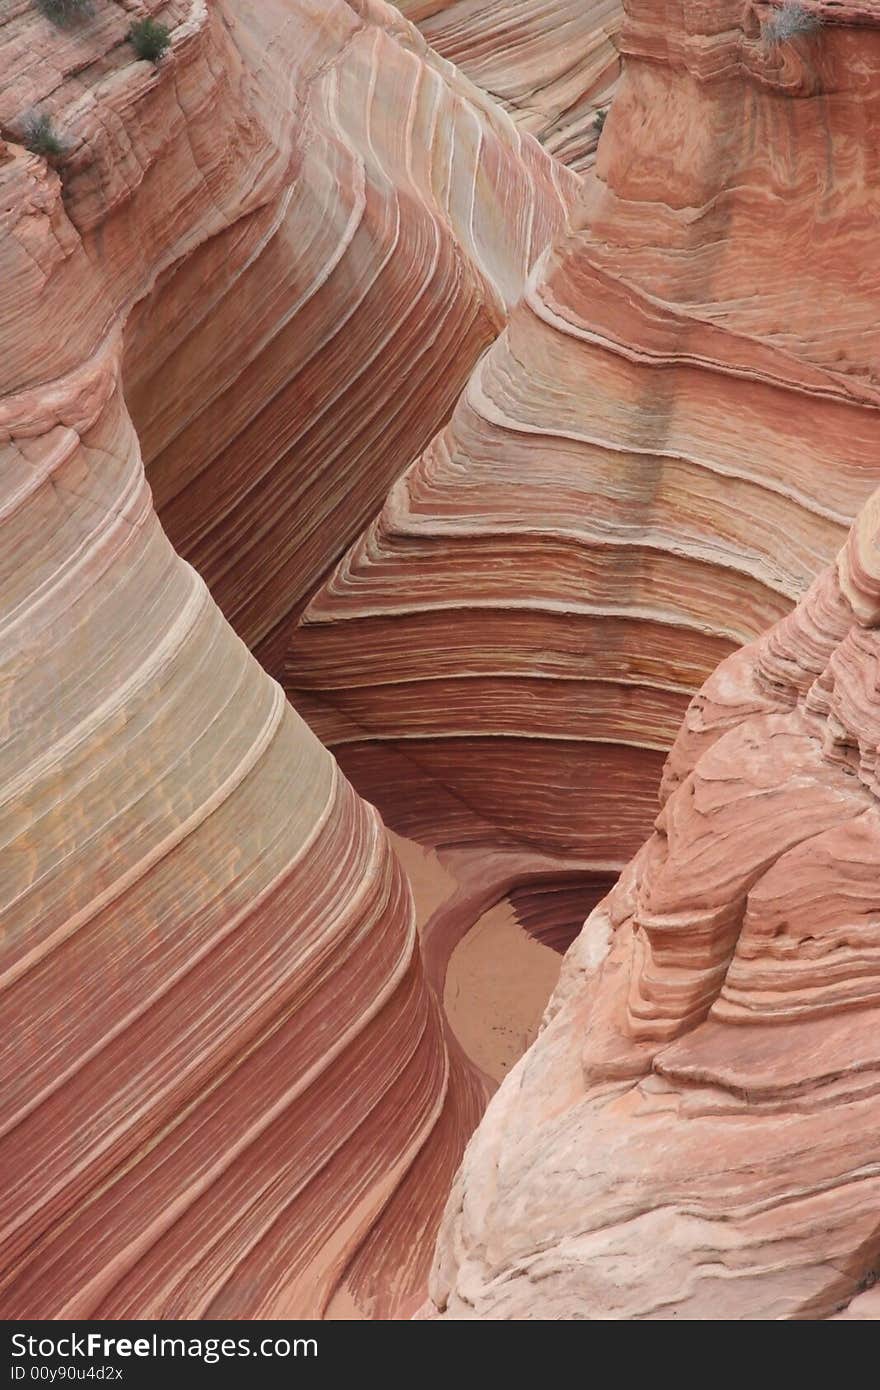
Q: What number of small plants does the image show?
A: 5